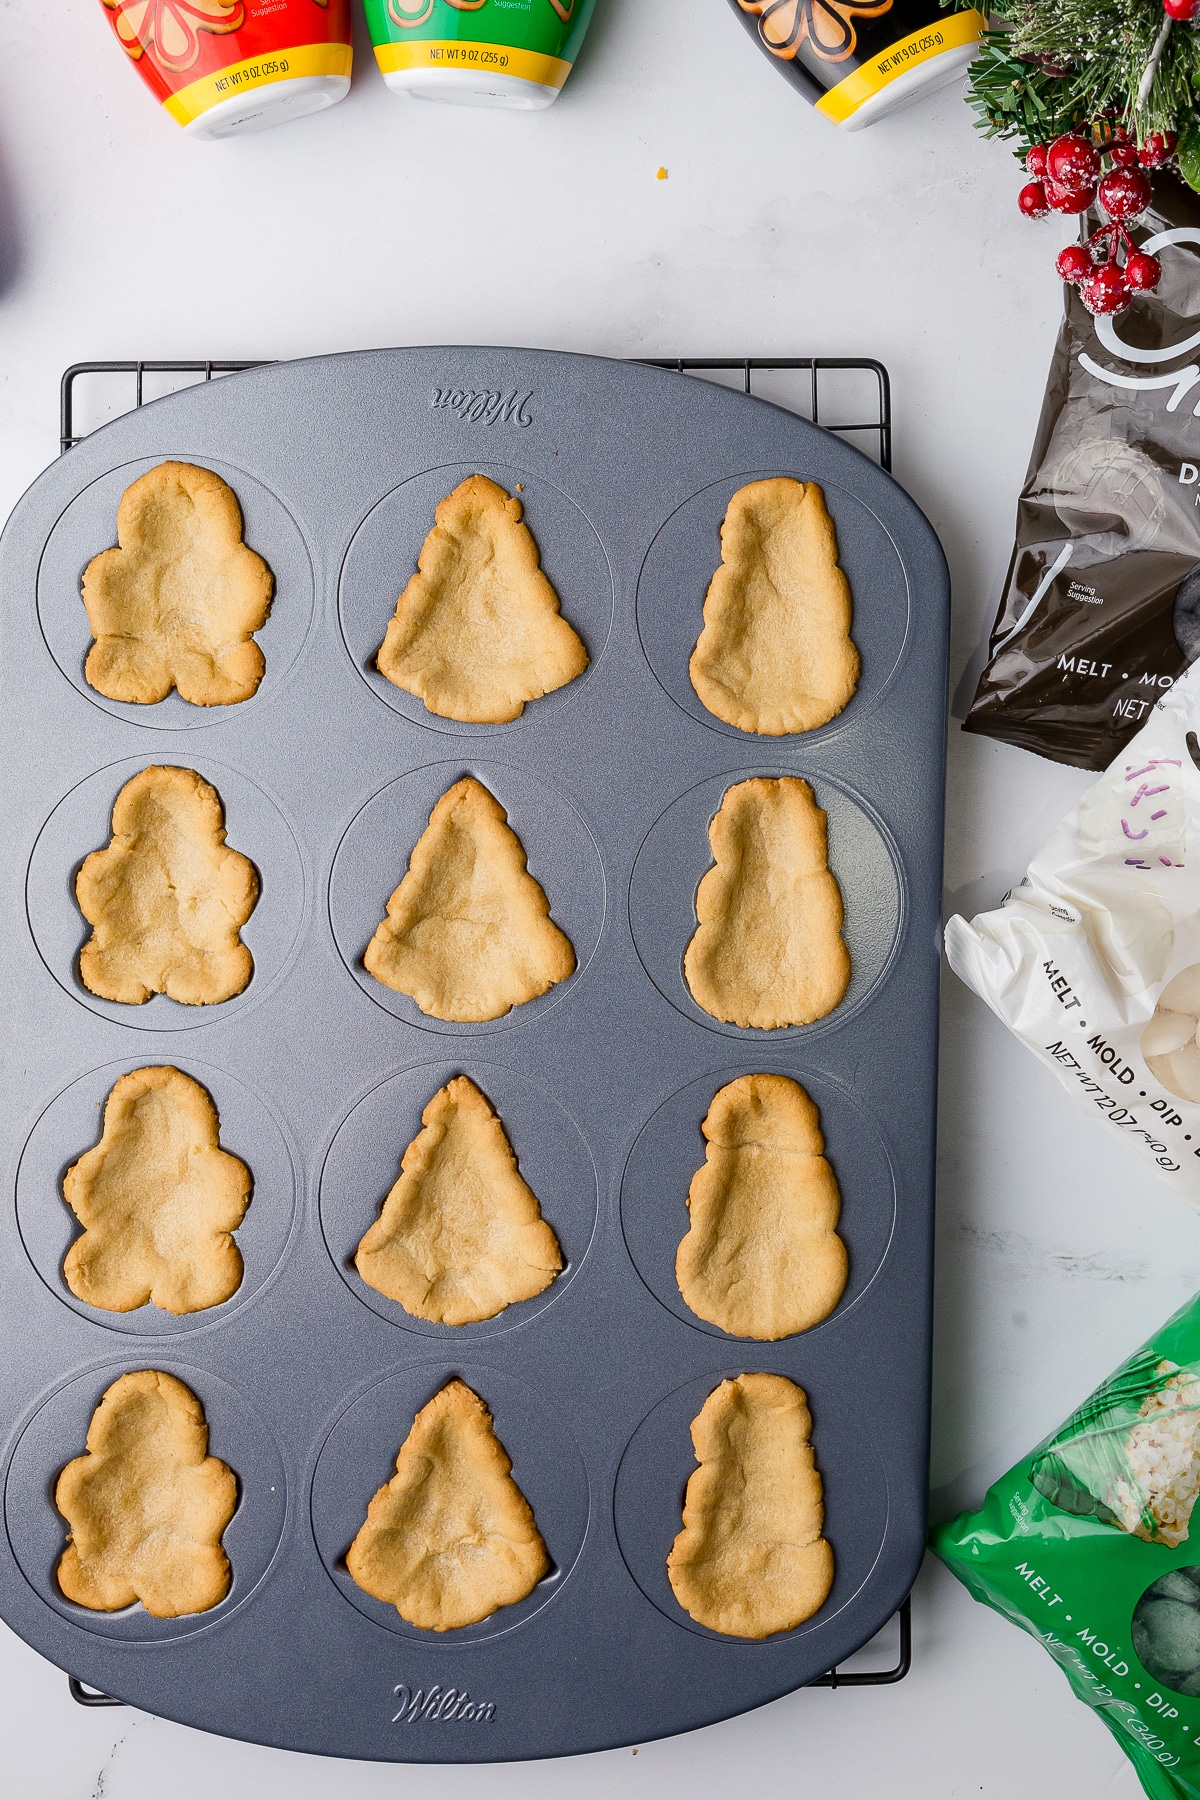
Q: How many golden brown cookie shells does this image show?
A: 12